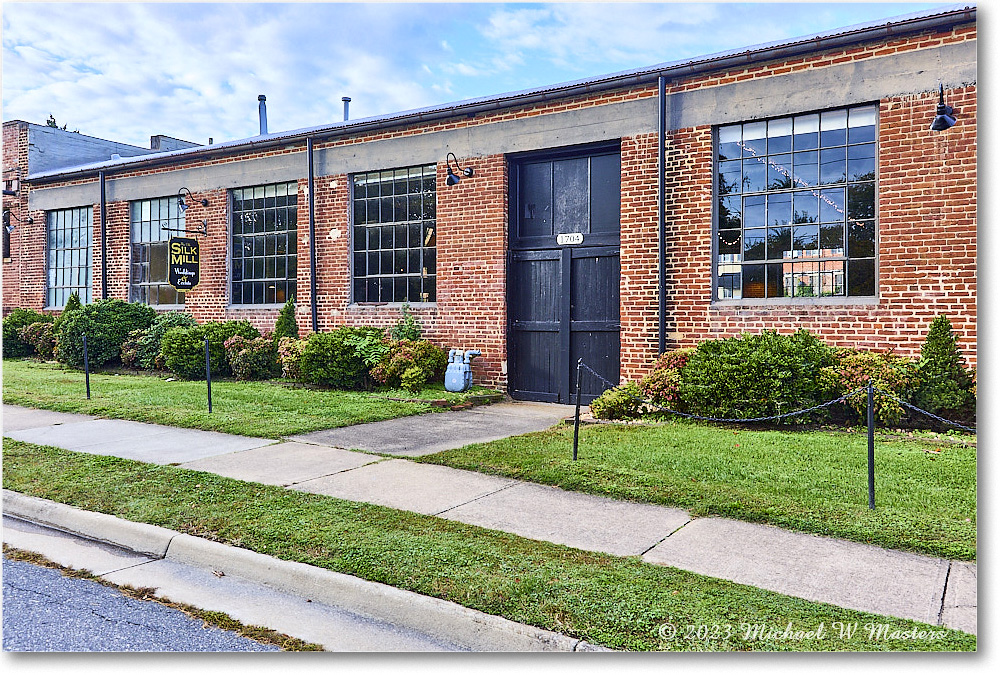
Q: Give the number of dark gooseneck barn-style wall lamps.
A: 4